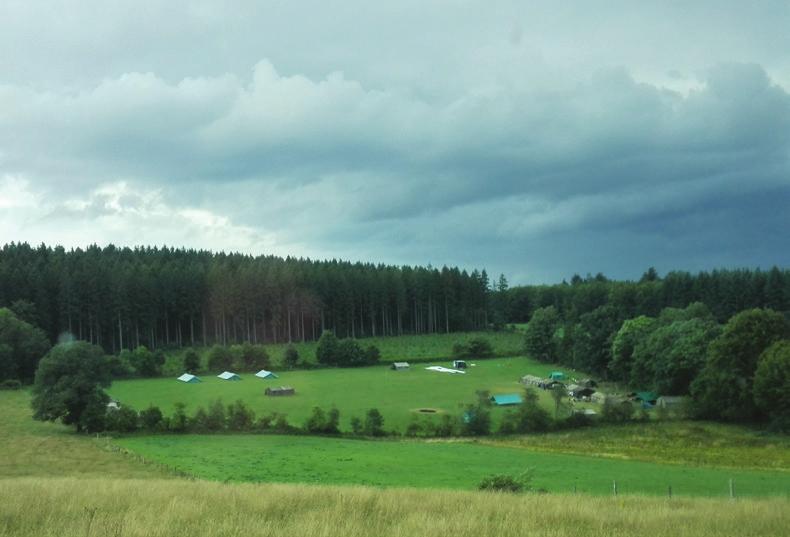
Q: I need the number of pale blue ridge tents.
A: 3